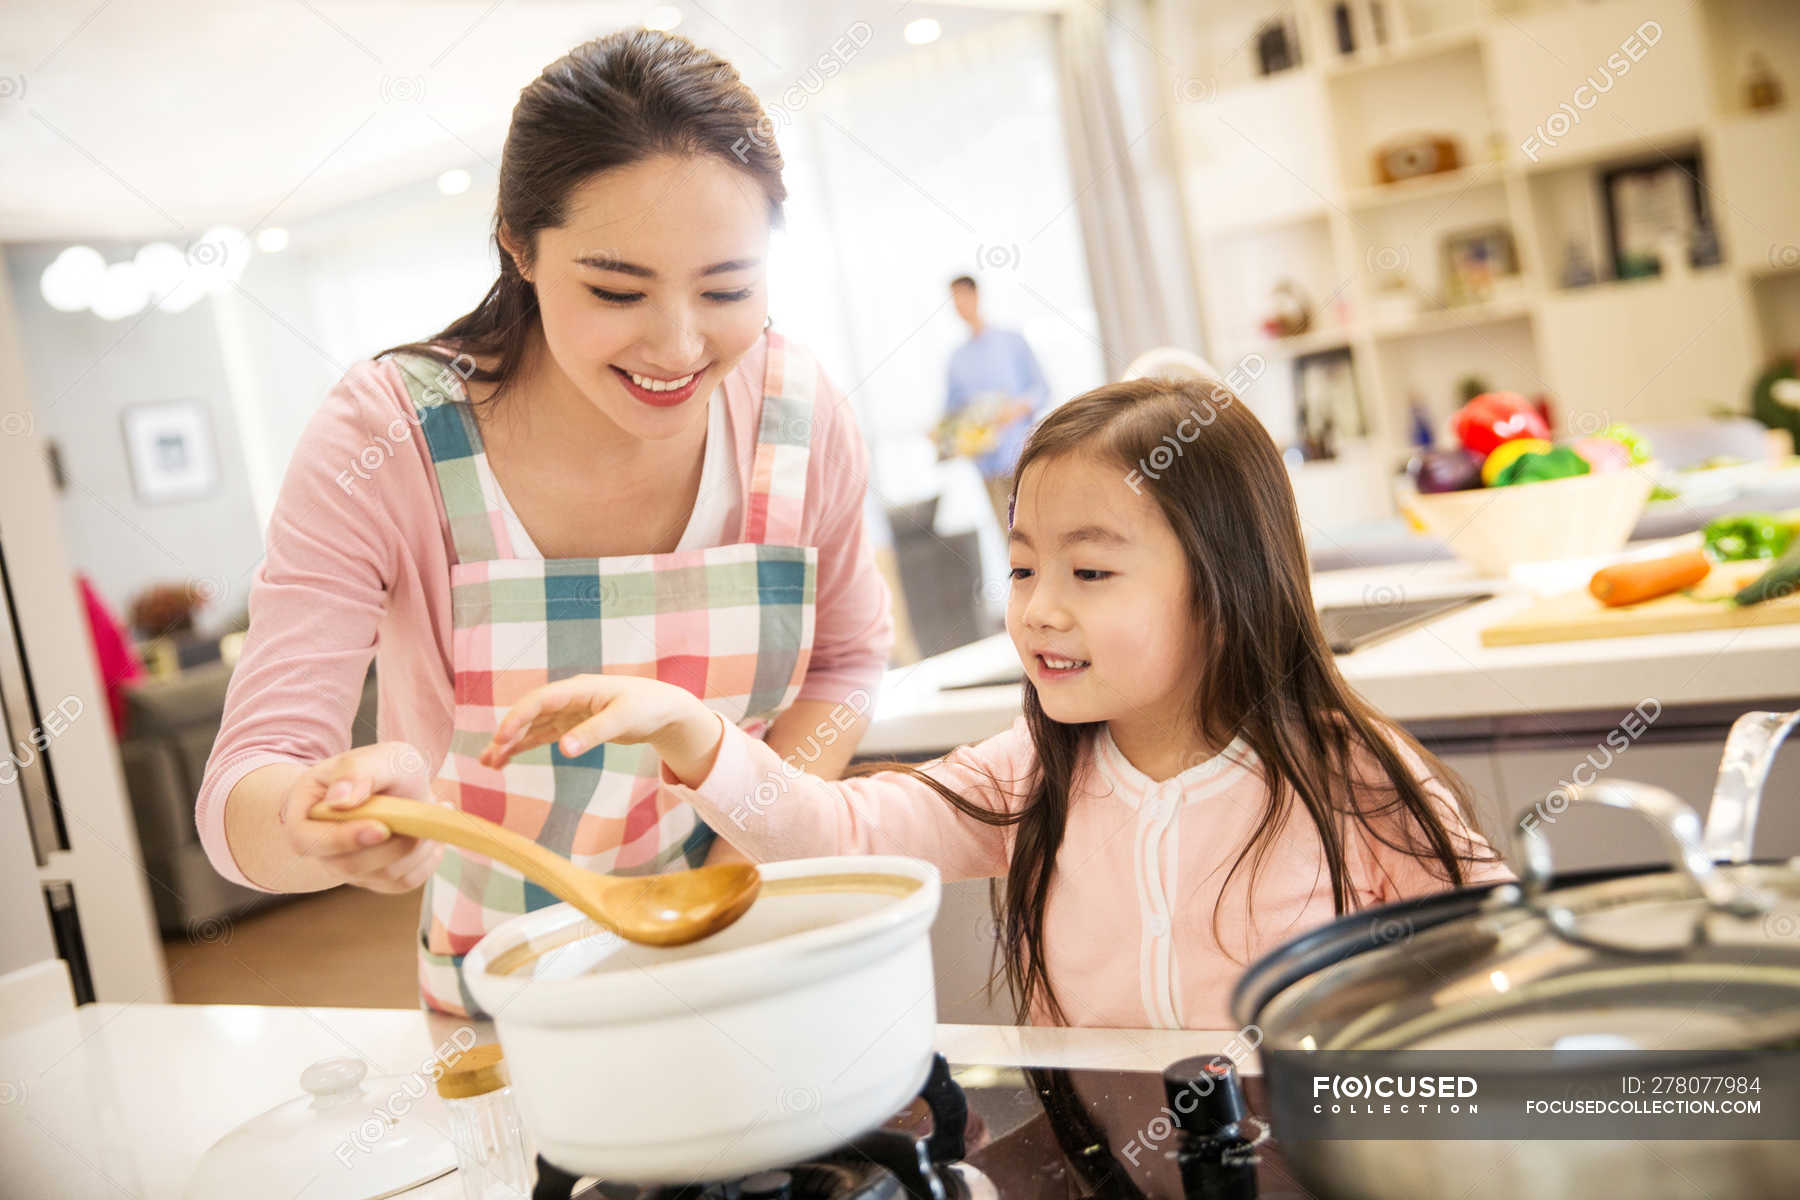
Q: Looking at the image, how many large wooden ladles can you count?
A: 1